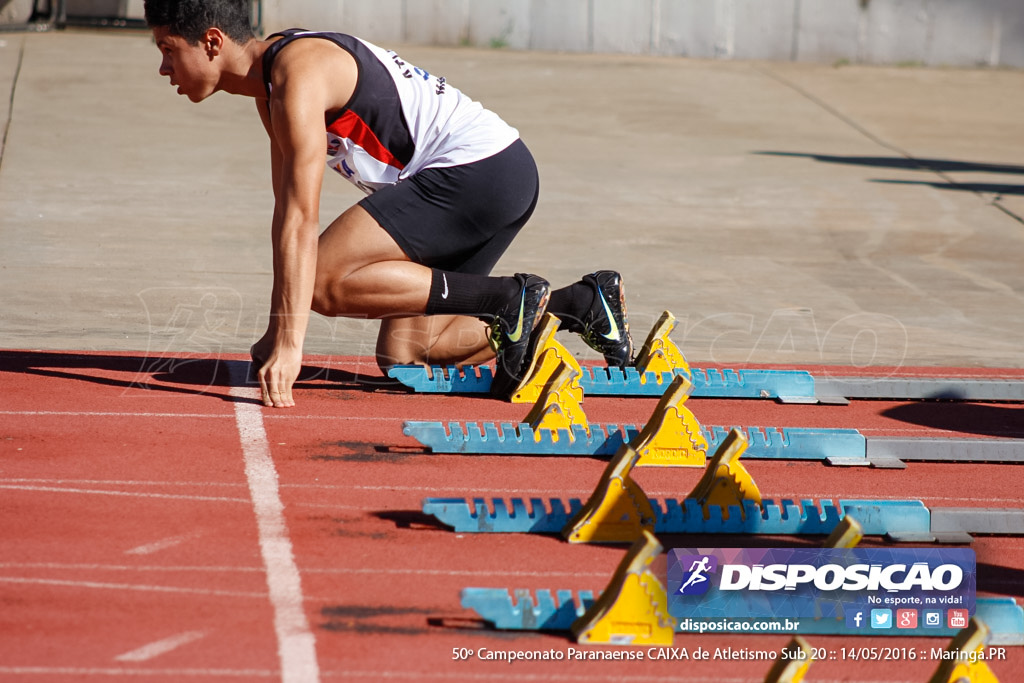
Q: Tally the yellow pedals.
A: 10